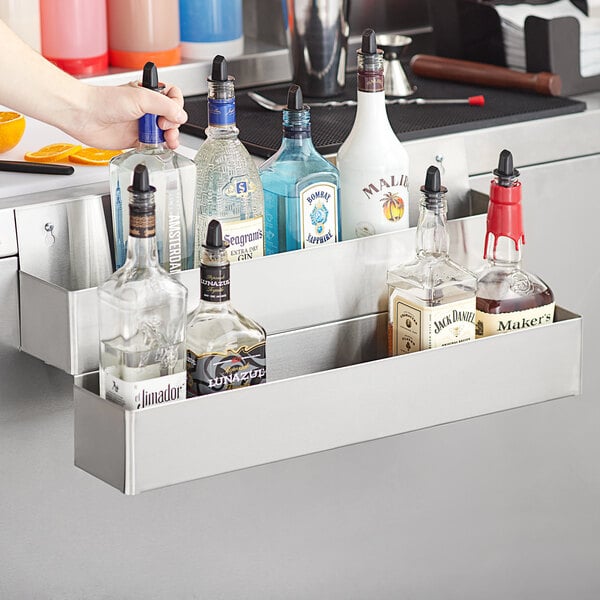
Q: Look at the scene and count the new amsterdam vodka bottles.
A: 1